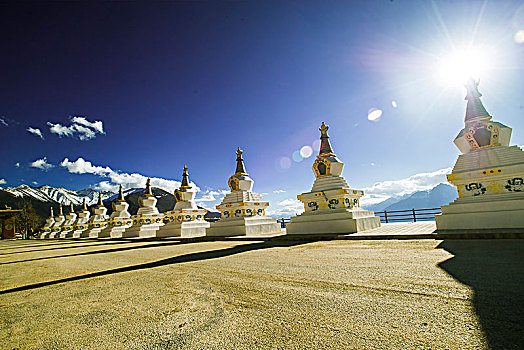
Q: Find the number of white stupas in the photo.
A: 11